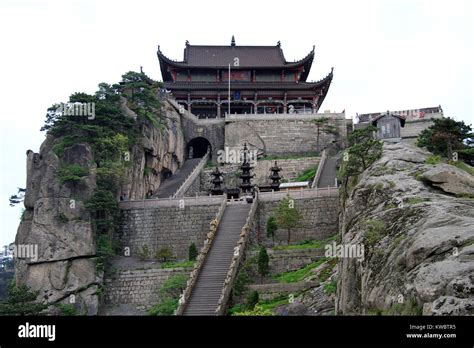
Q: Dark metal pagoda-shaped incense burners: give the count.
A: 3